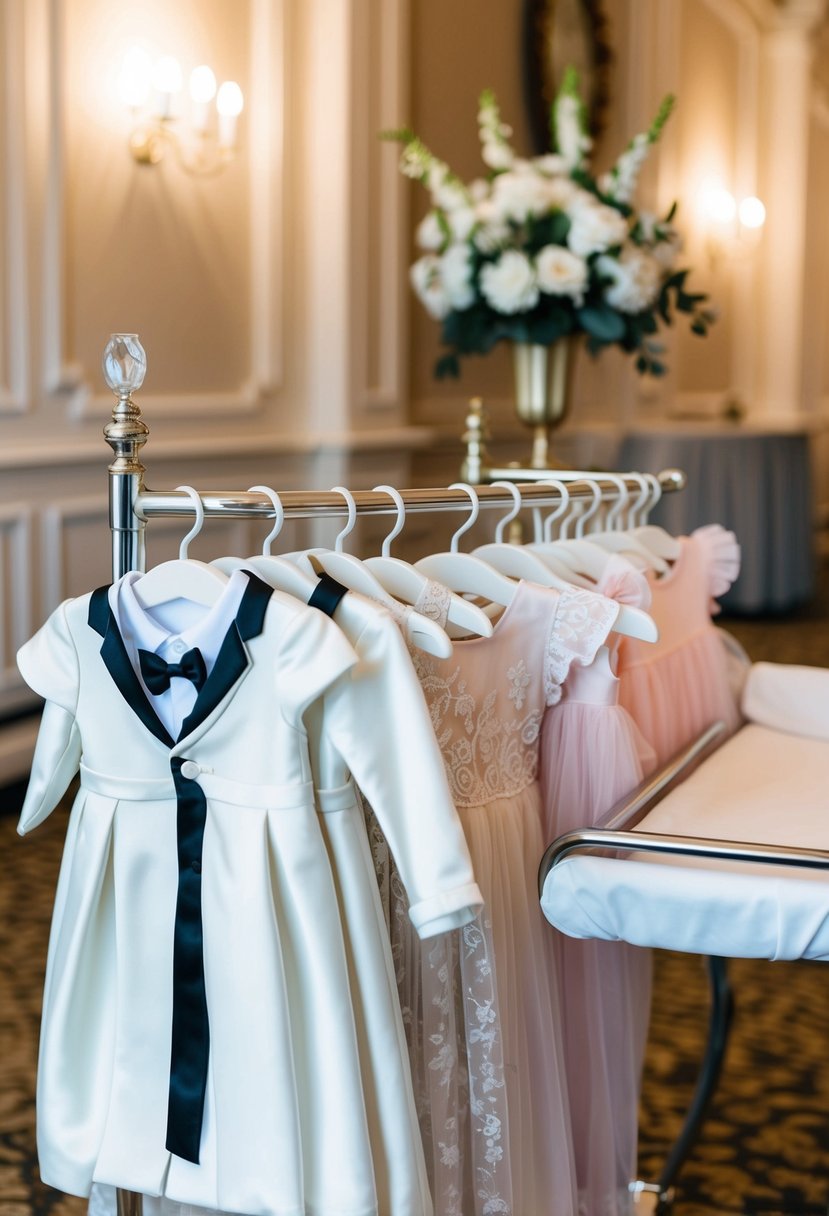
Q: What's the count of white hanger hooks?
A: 11